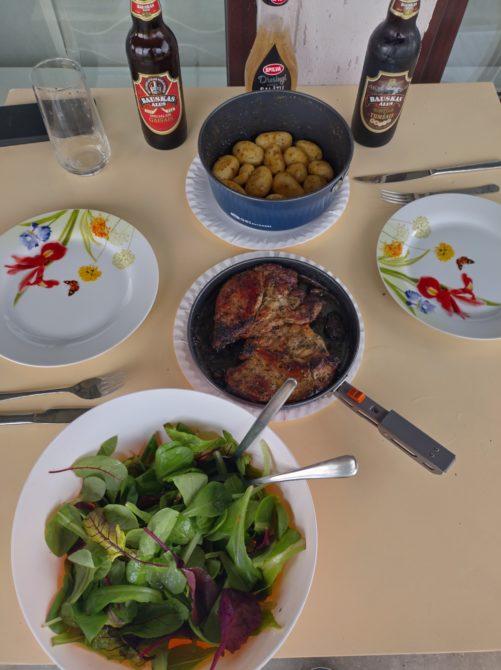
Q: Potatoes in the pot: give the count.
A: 14